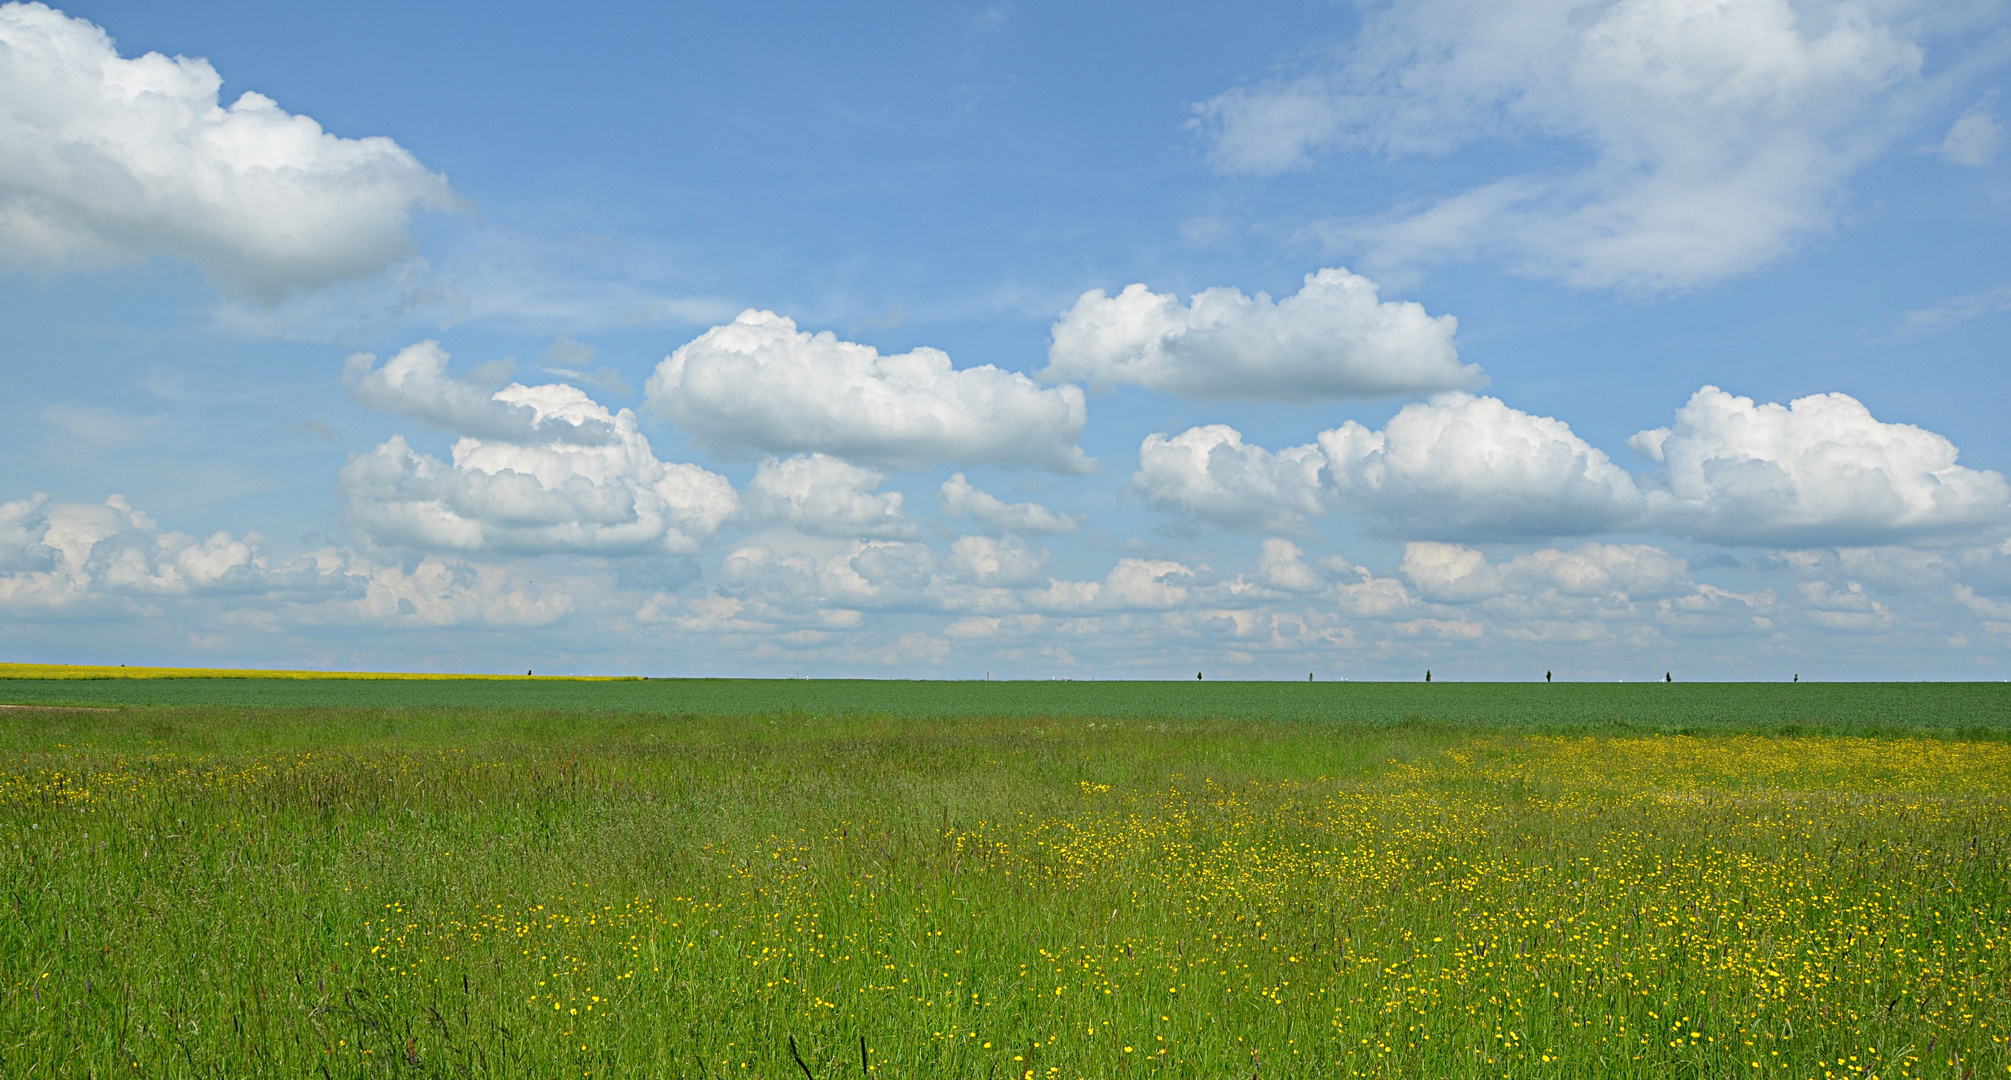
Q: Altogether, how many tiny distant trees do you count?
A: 7